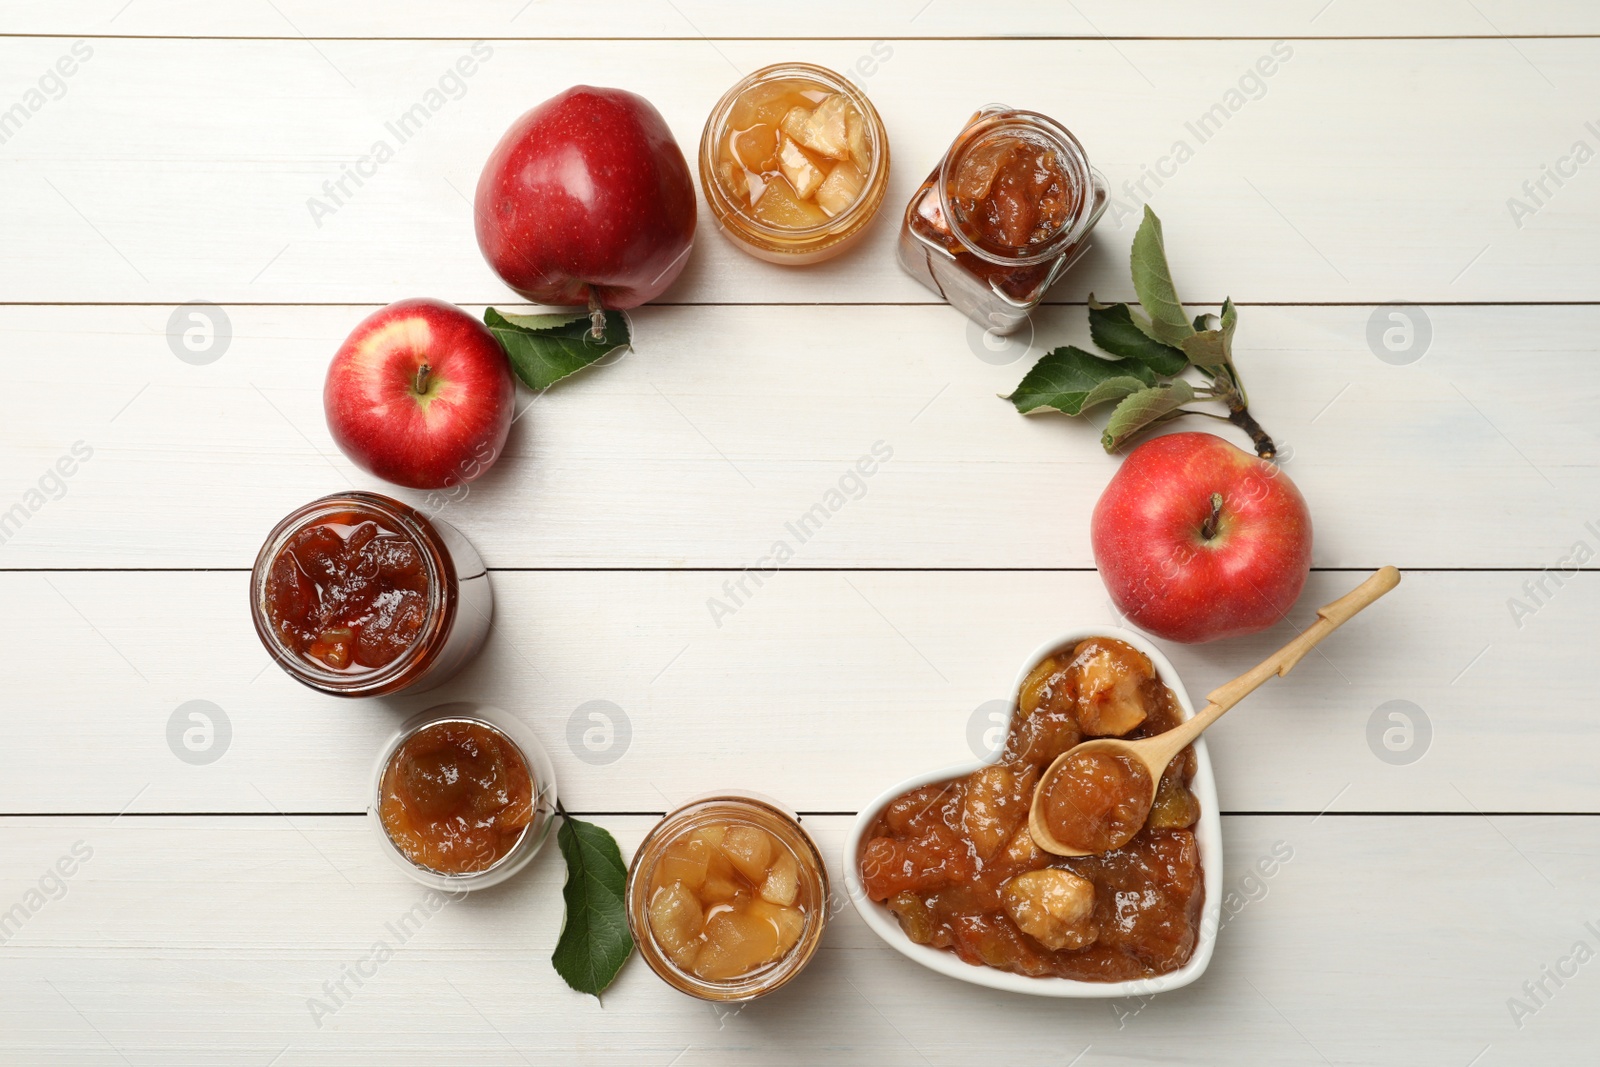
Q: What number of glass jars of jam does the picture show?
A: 5